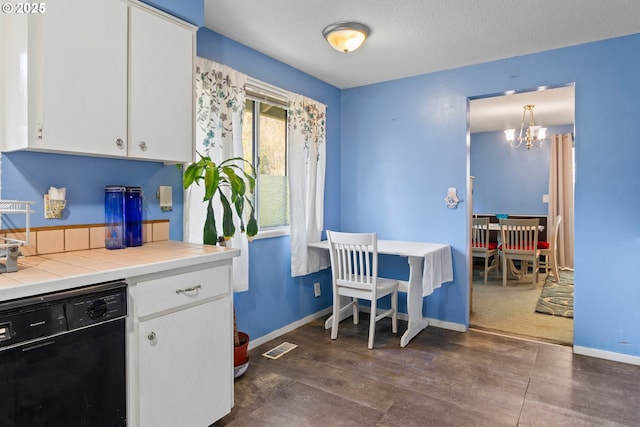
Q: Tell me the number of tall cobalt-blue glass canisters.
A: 2